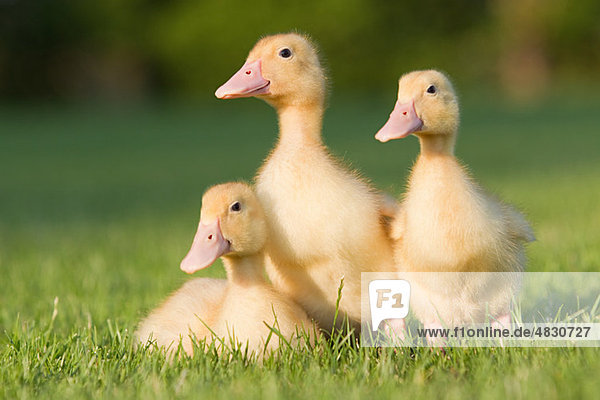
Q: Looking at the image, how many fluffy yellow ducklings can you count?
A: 3